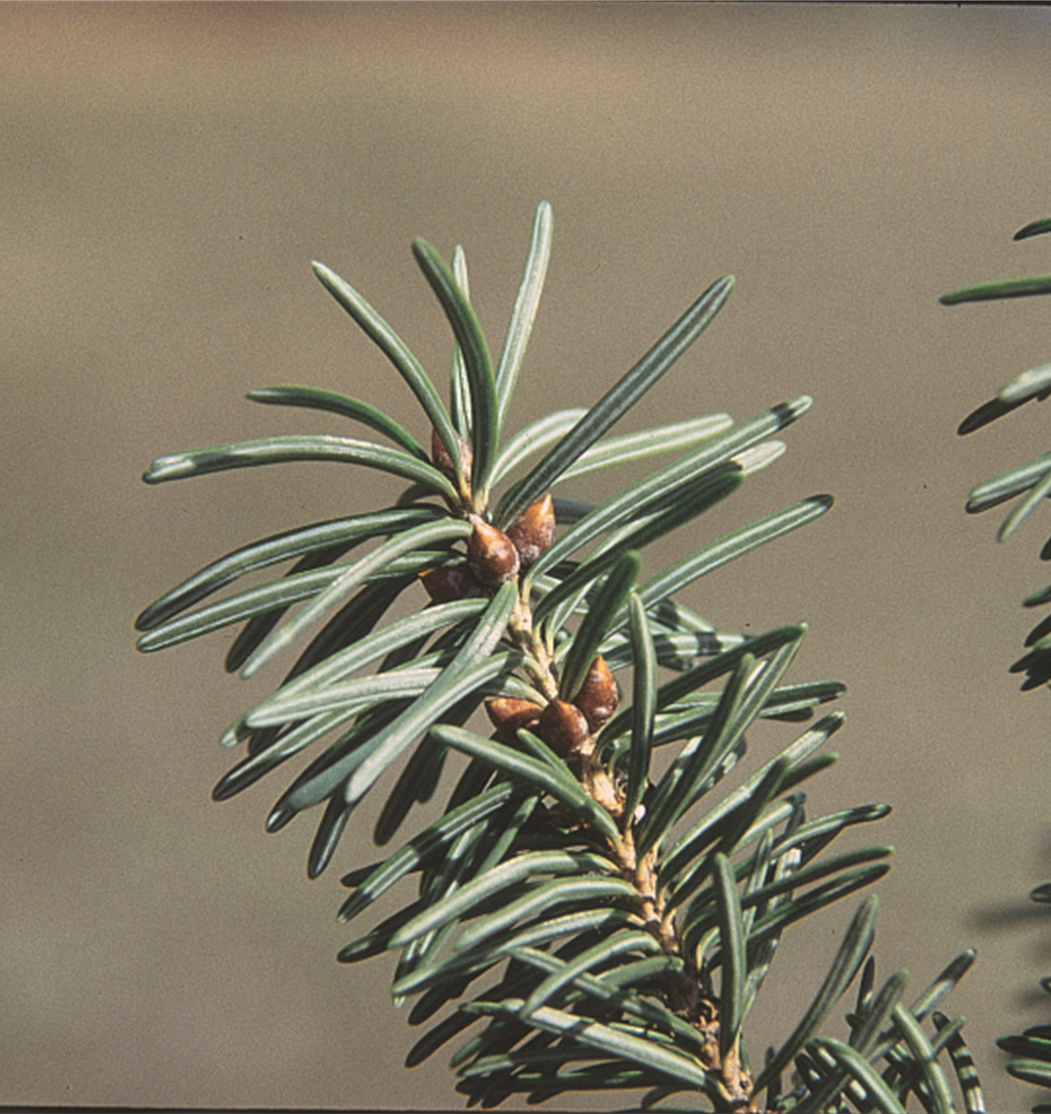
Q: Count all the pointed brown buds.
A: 7